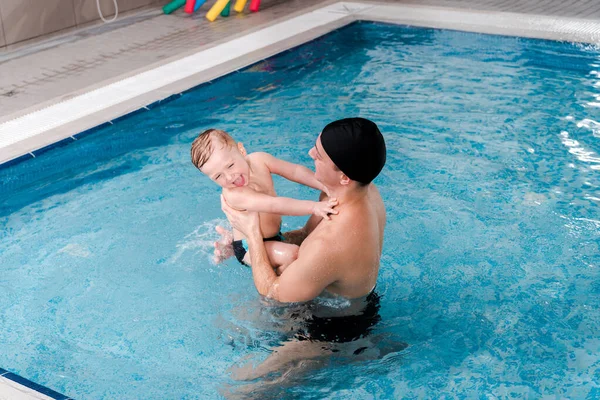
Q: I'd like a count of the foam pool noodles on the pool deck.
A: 7